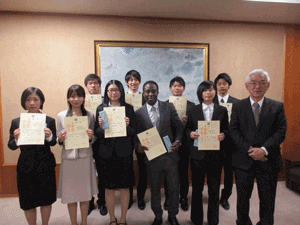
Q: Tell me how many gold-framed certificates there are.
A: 0